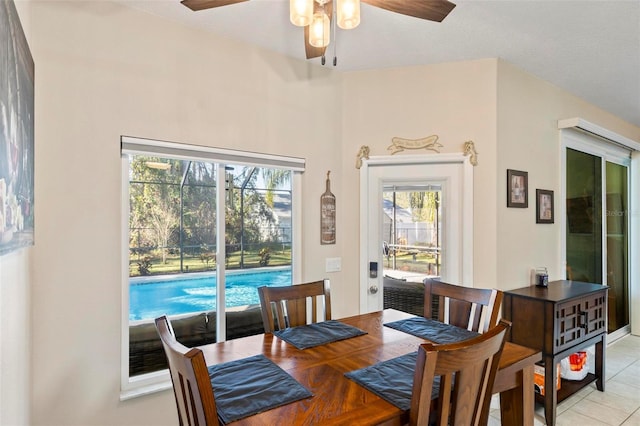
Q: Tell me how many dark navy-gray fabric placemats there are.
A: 4